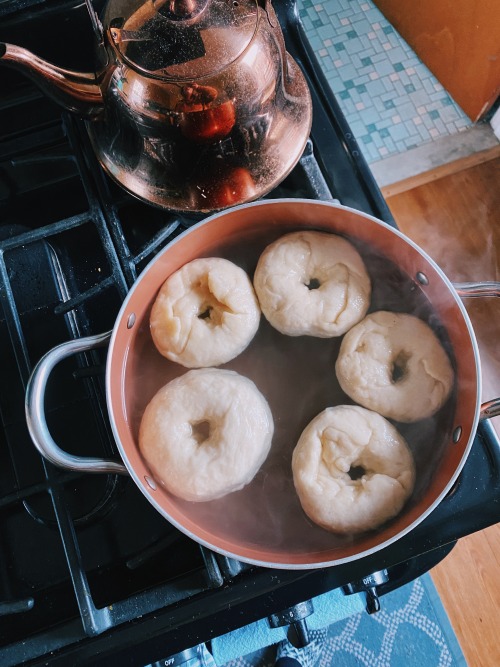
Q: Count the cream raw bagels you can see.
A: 5